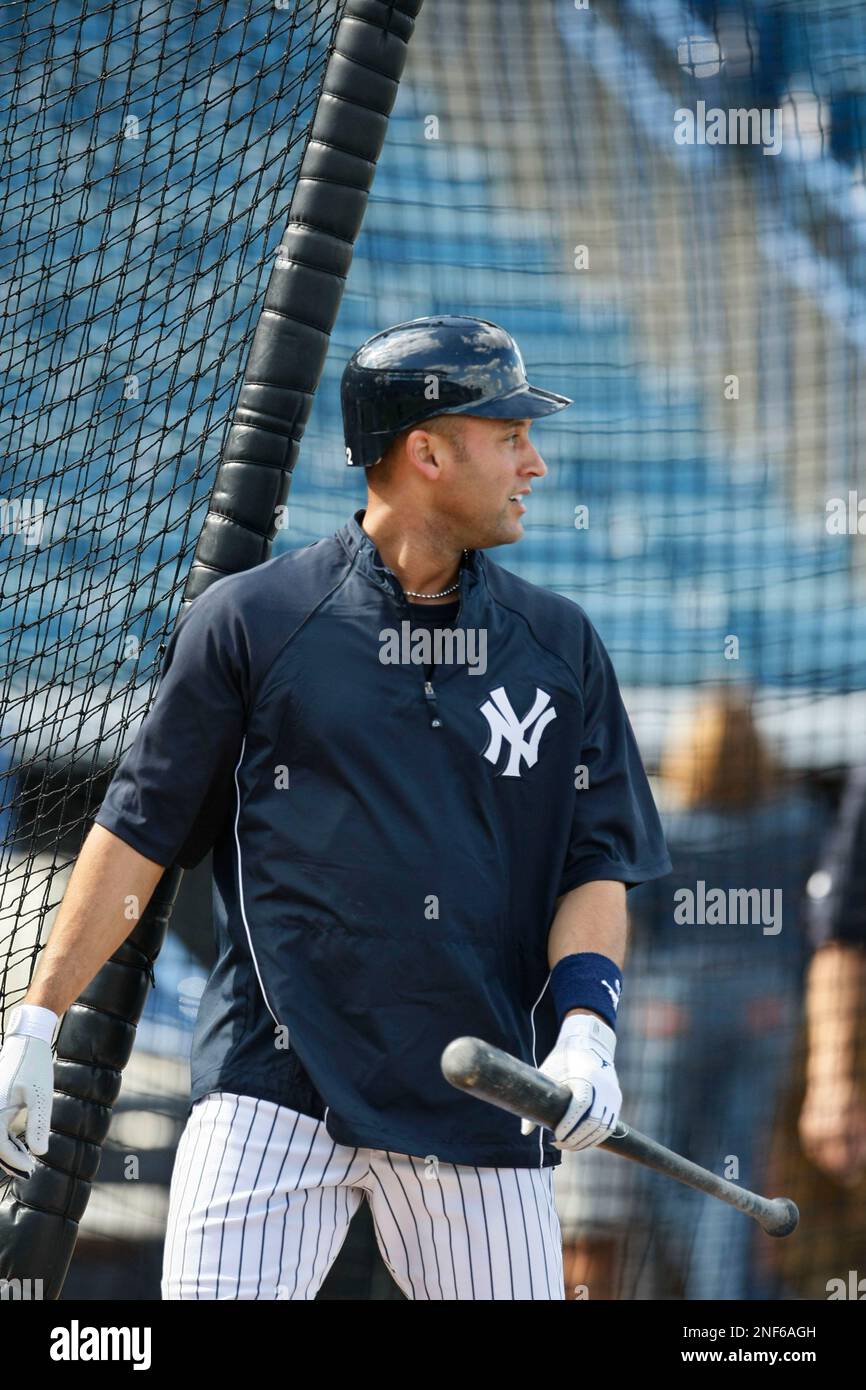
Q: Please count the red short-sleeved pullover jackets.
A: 0